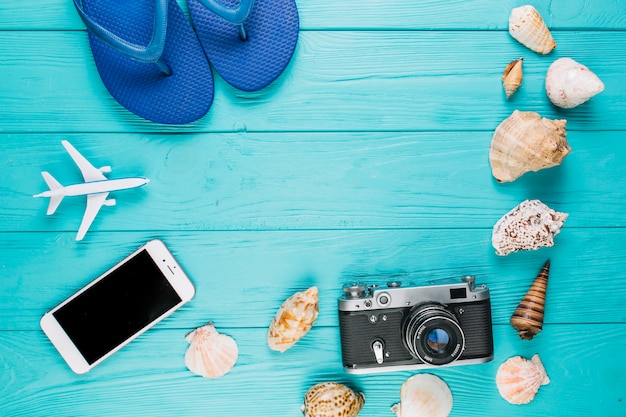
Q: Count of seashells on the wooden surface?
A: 11